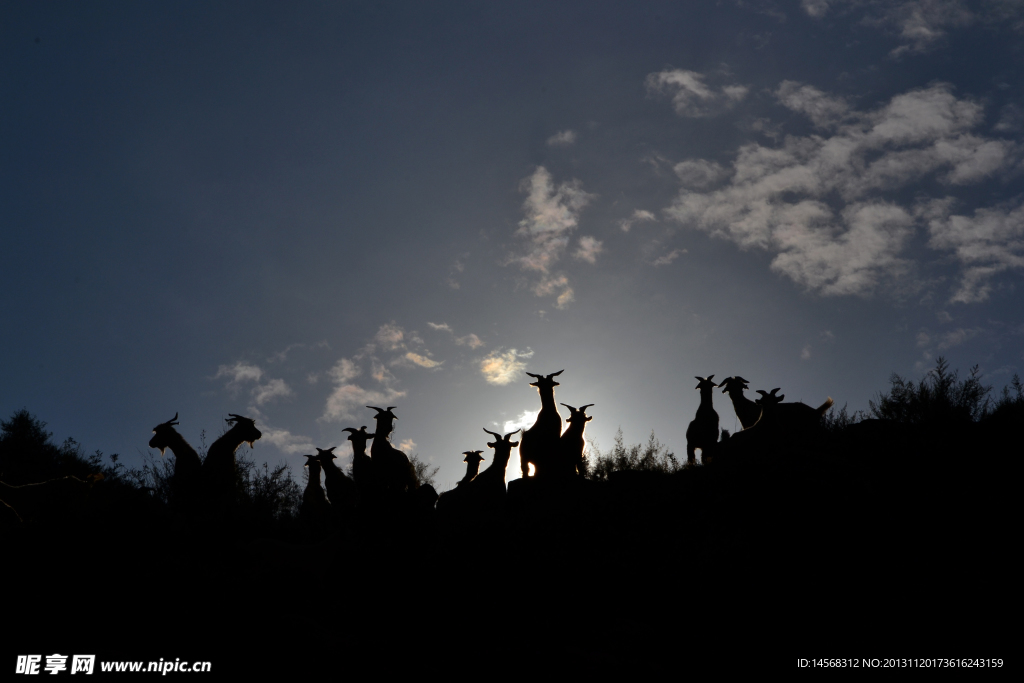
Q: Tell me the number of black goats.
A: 13